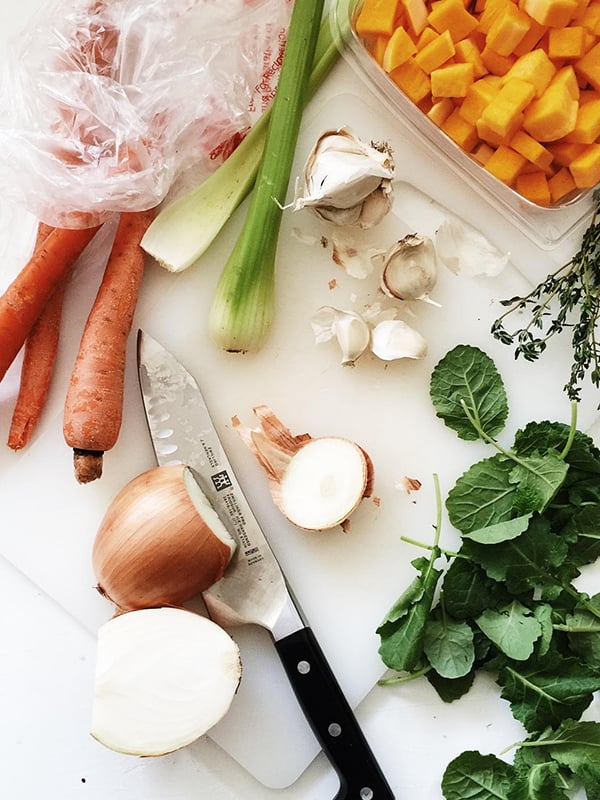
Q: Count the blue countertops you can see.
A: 0